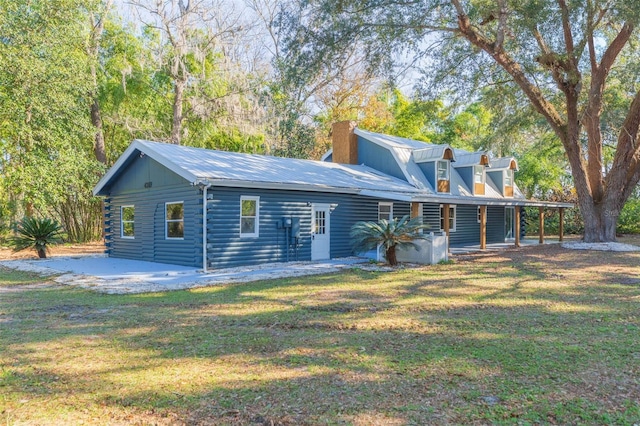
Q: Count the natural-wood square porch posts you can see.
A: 6